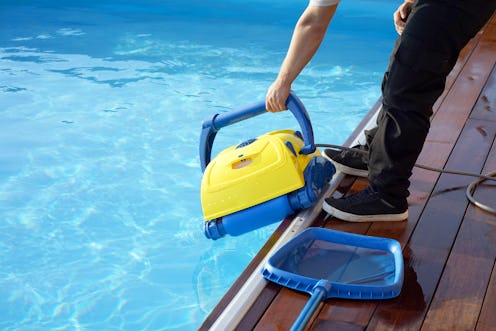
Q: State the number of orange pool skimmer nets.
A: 0